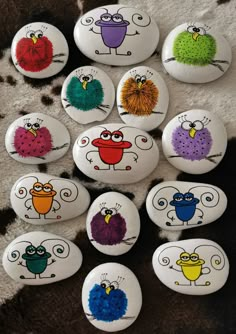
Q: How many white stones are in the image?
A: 14